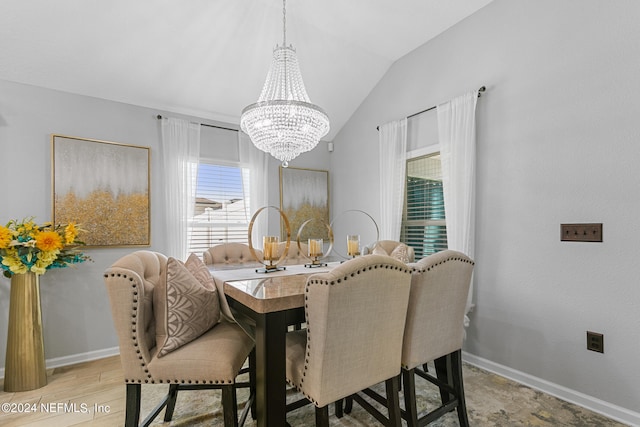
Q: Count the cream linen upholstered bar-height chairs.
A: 6